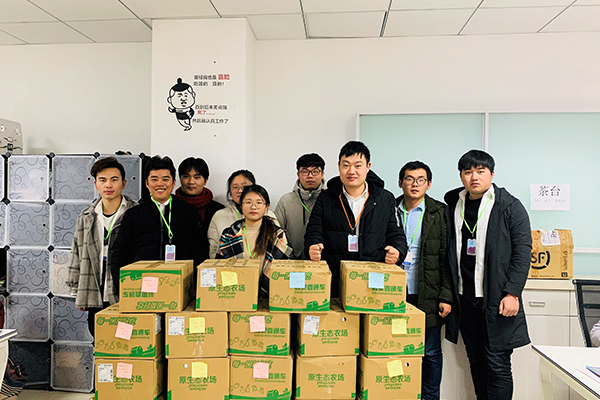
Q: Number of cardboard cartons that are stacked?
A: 14